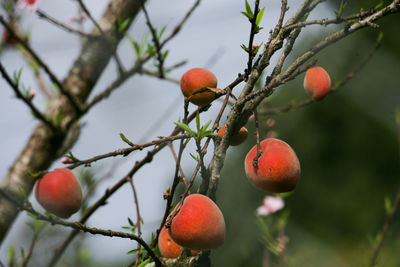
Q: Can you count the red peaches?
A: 7